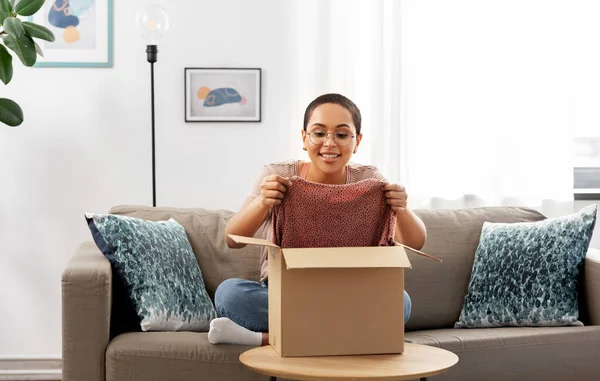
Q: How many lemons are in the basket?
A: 0